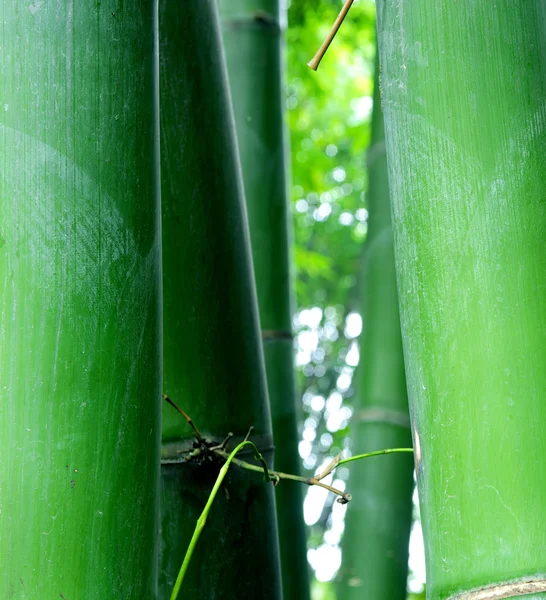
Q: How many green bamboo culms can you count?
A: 5